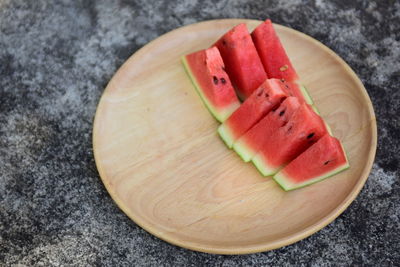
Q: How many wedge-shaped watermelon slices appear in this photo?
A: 7